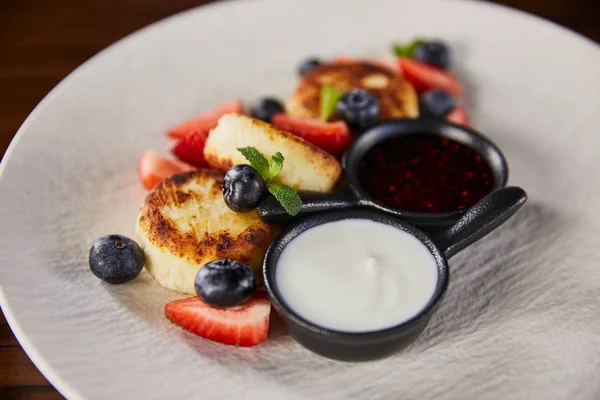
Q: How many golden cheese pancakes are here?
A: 3